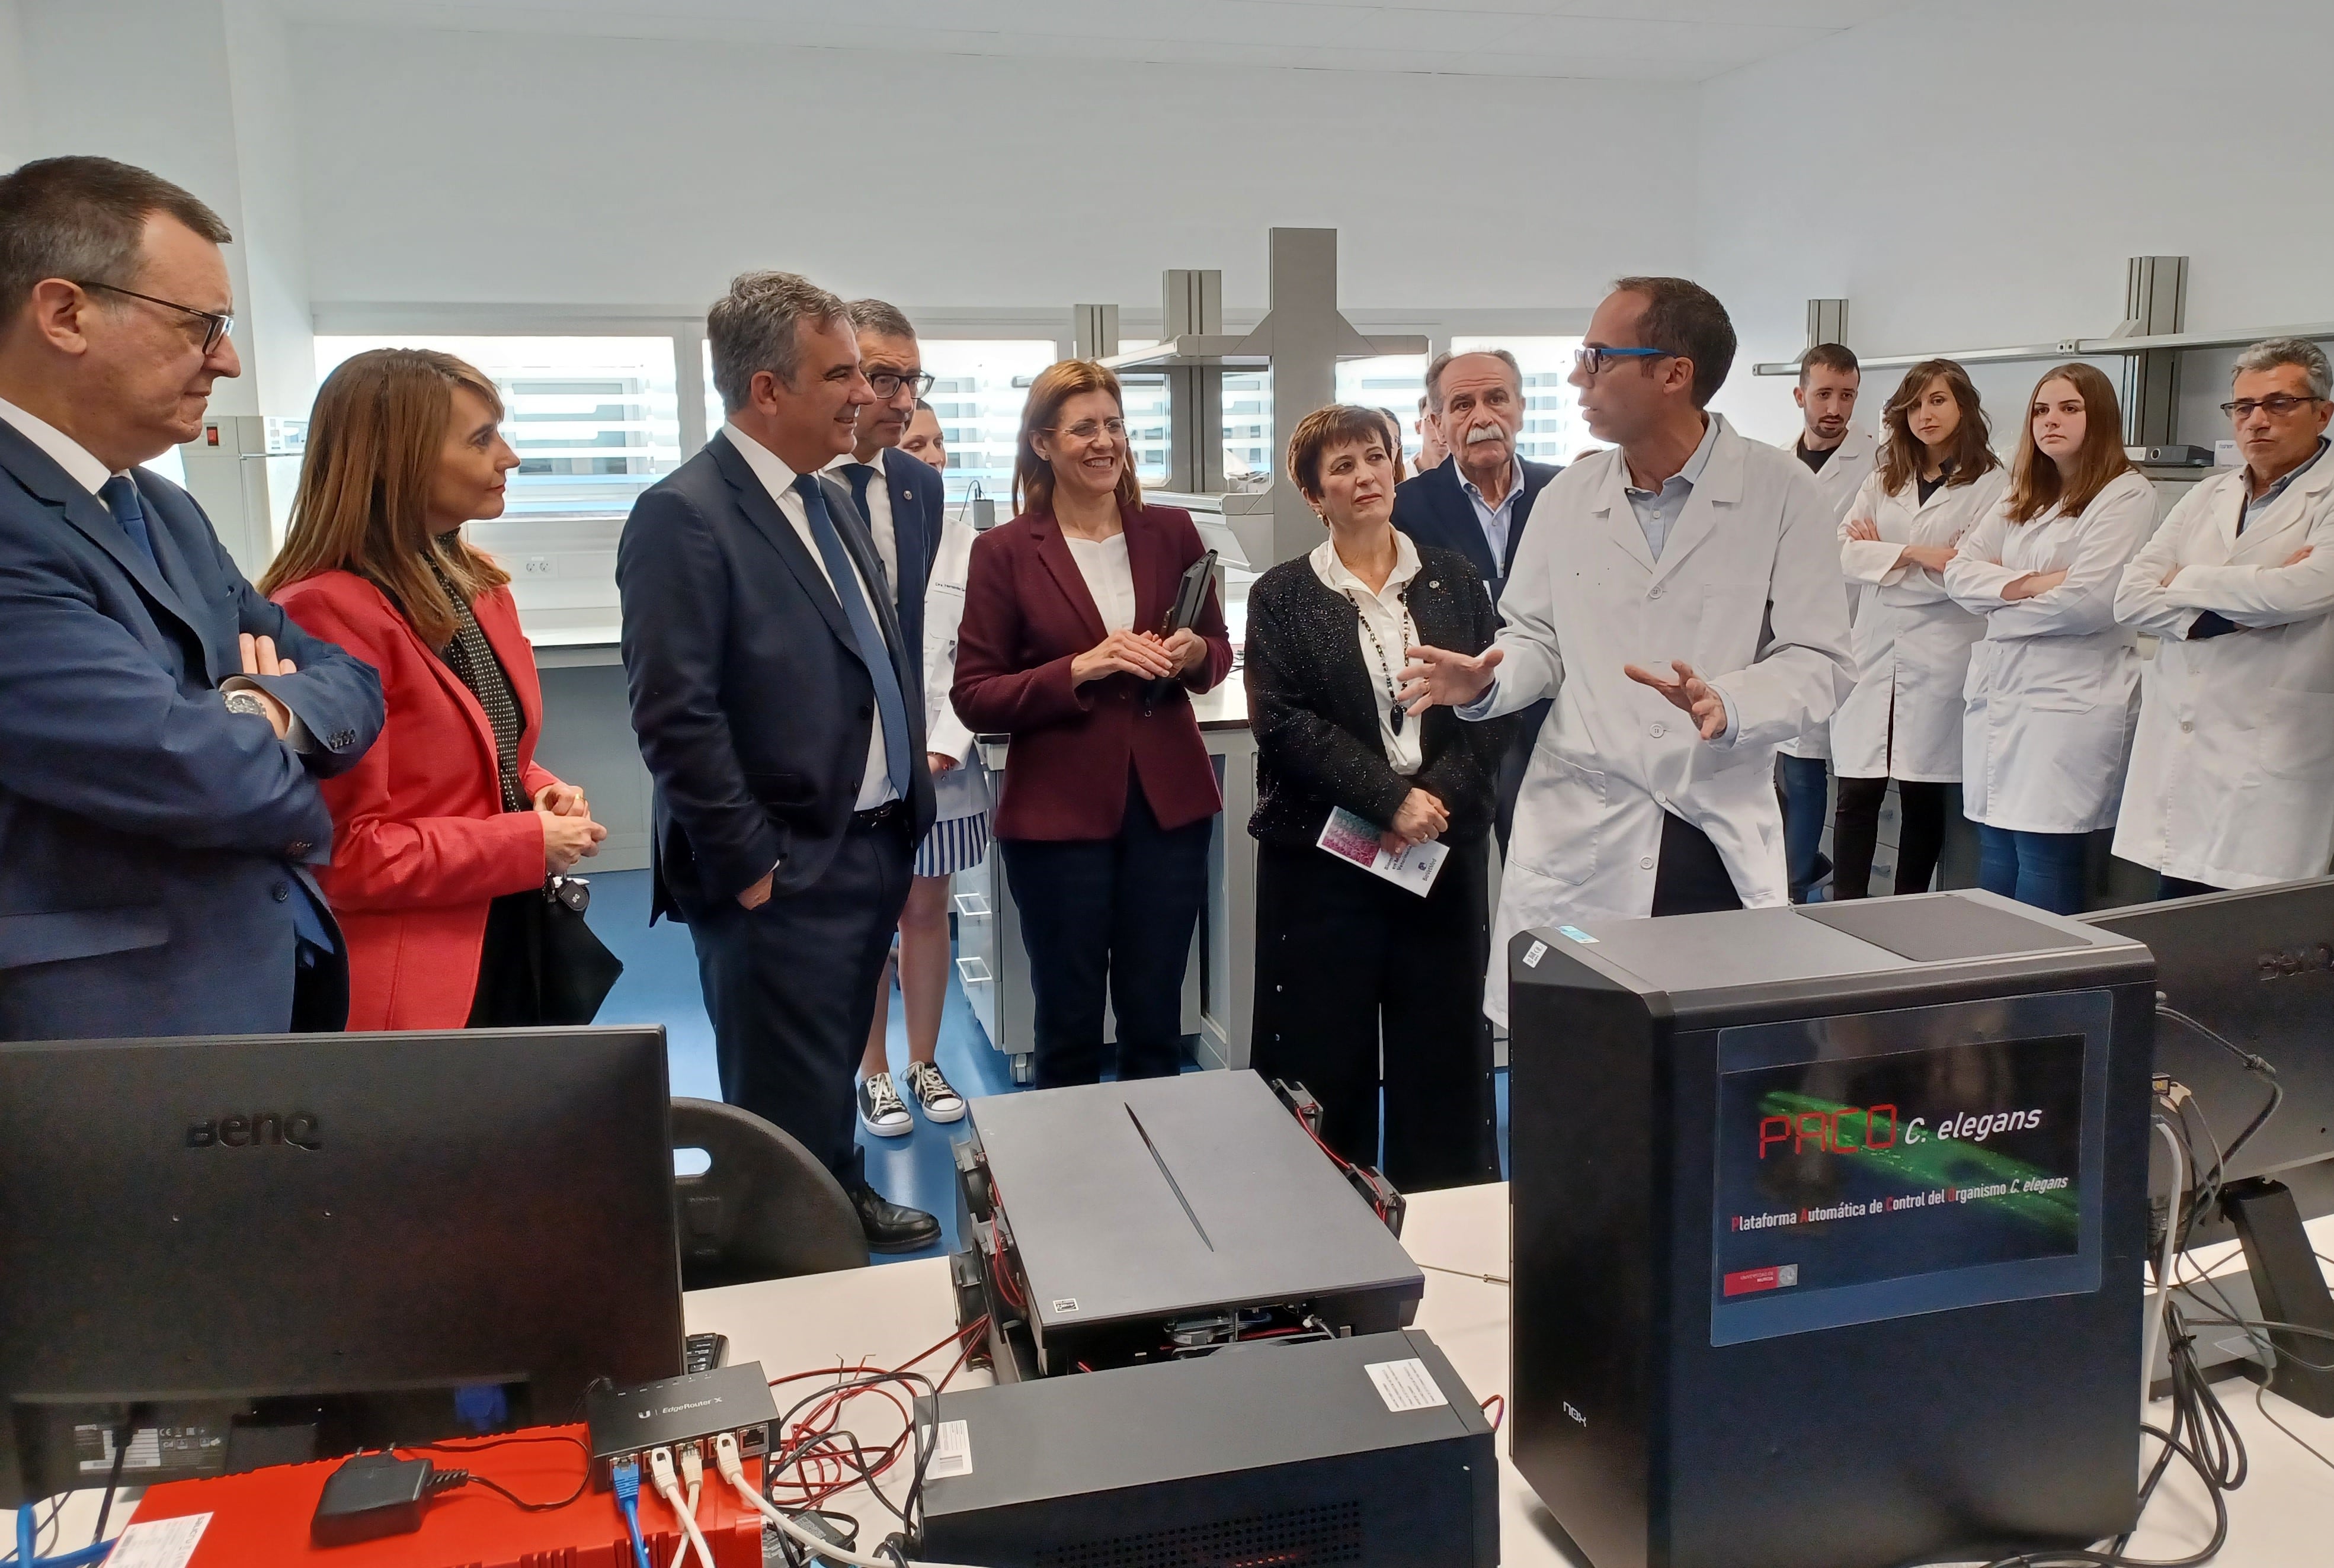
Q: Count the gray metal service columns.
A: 5